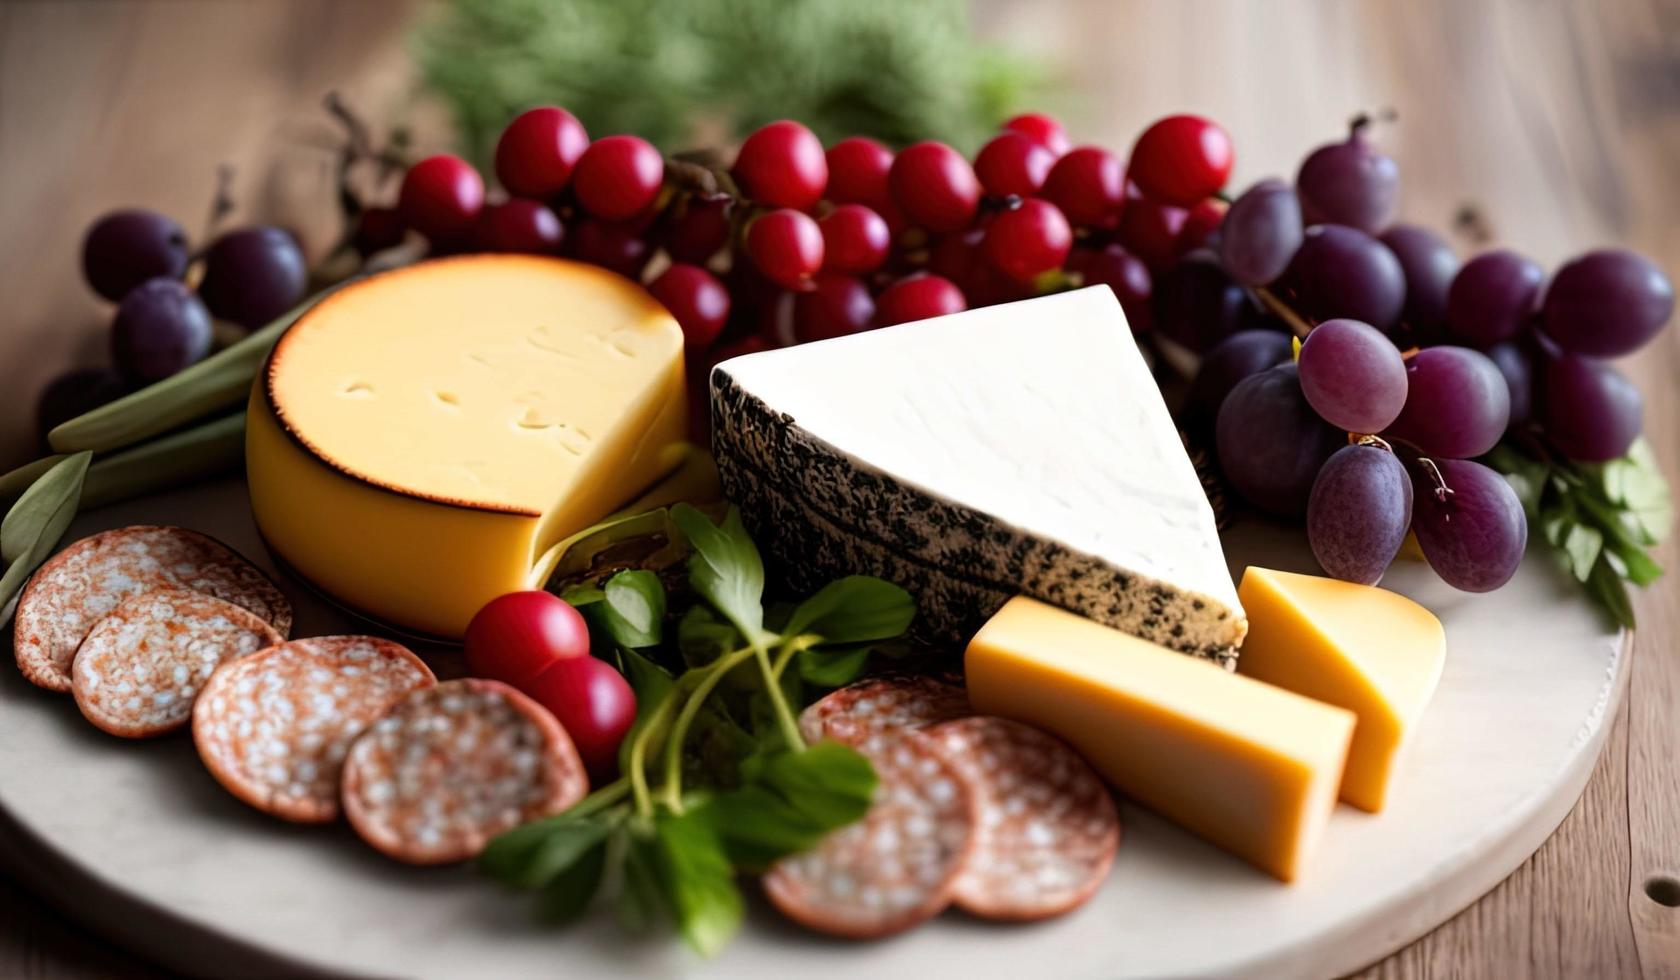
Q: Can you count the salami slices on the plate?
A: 7